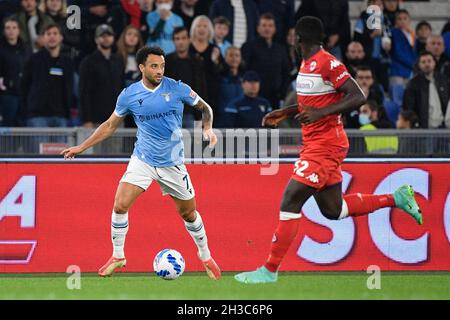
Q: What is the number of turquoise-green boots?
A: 2